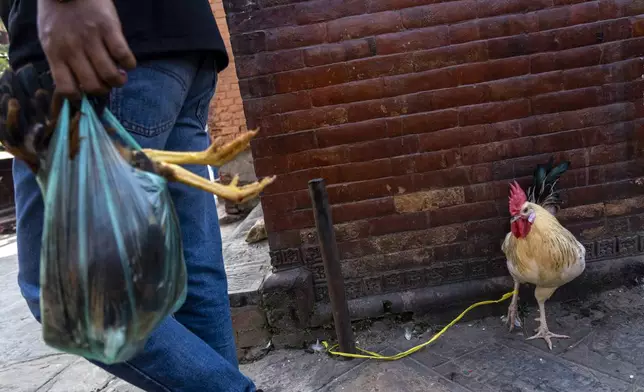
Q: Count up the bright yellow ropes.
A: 1